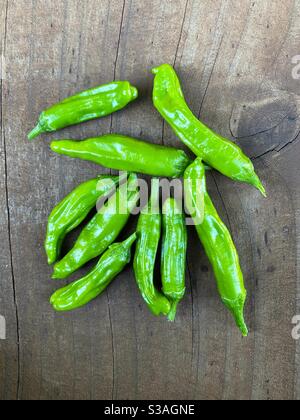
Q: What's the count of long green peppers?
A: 9